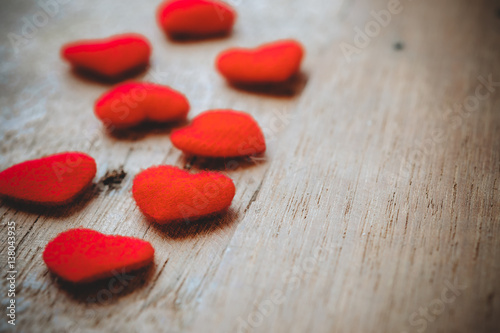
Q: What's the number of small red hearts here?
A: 8